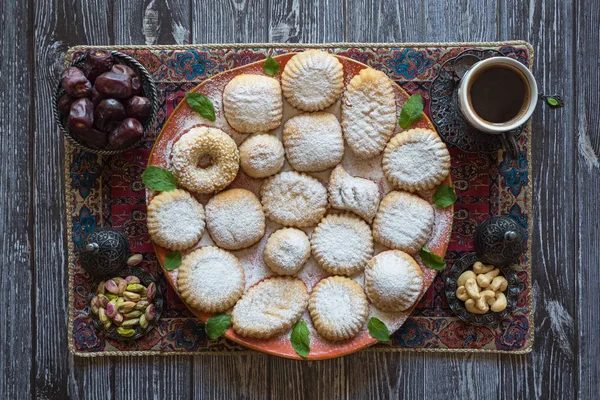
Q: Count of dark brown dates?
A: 11